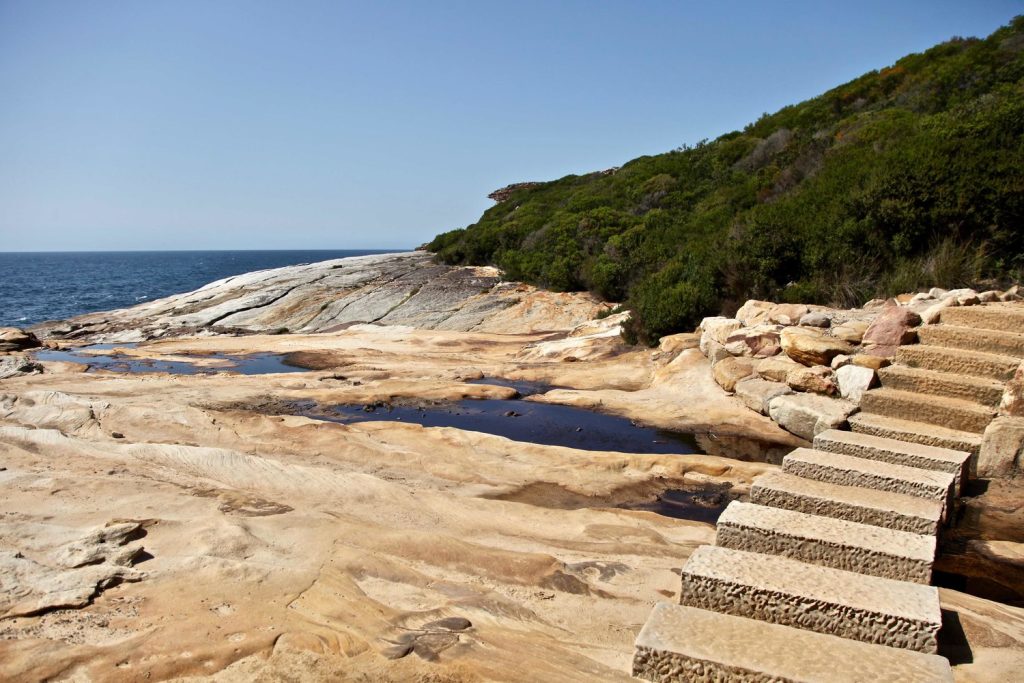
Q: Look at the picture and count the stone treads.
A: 12